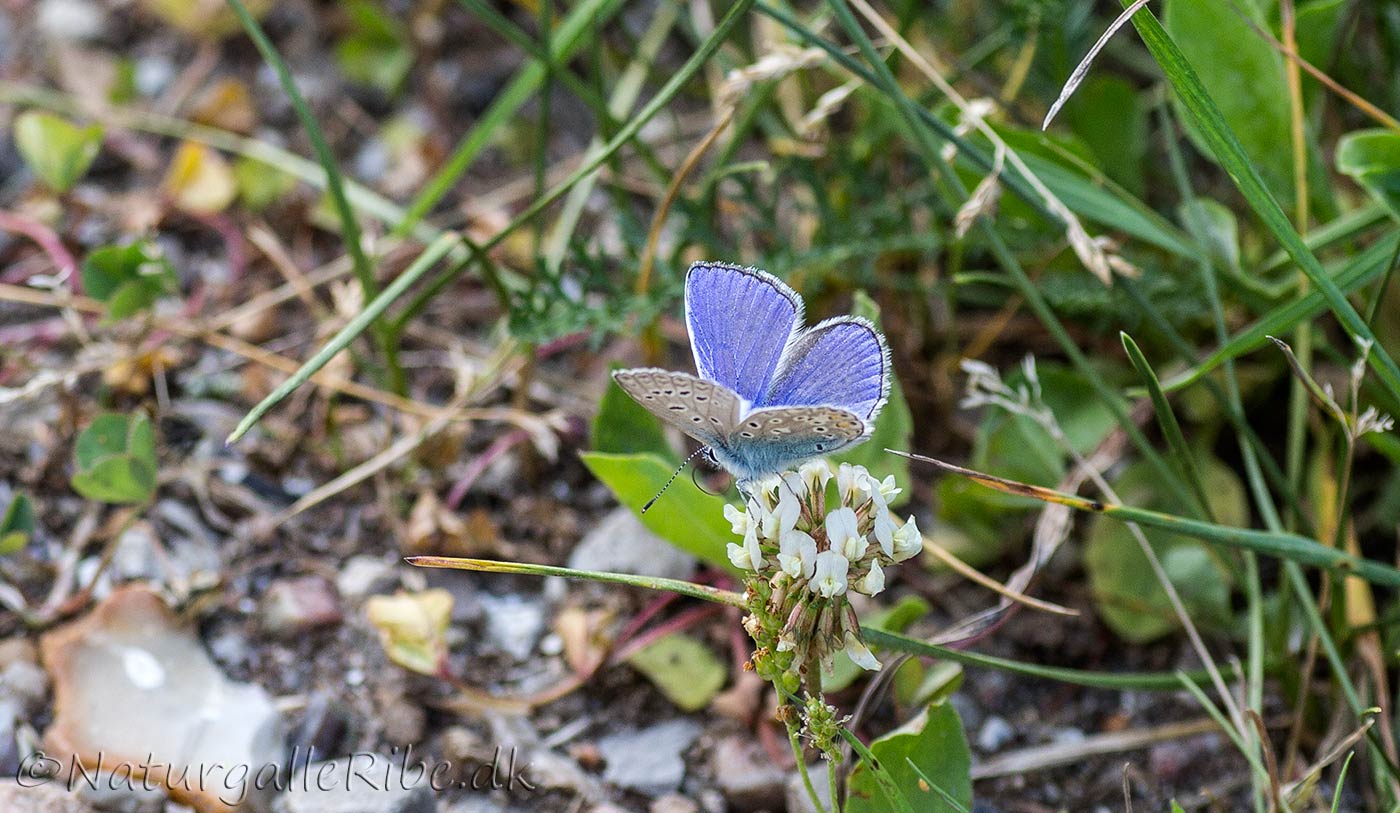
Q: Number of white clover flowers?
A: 1